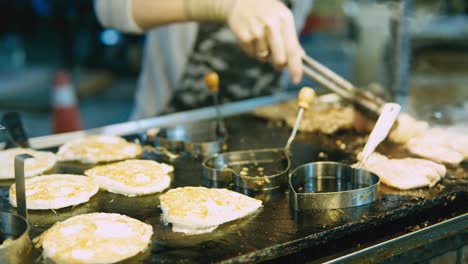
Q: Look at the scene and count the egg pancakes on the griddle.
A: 6